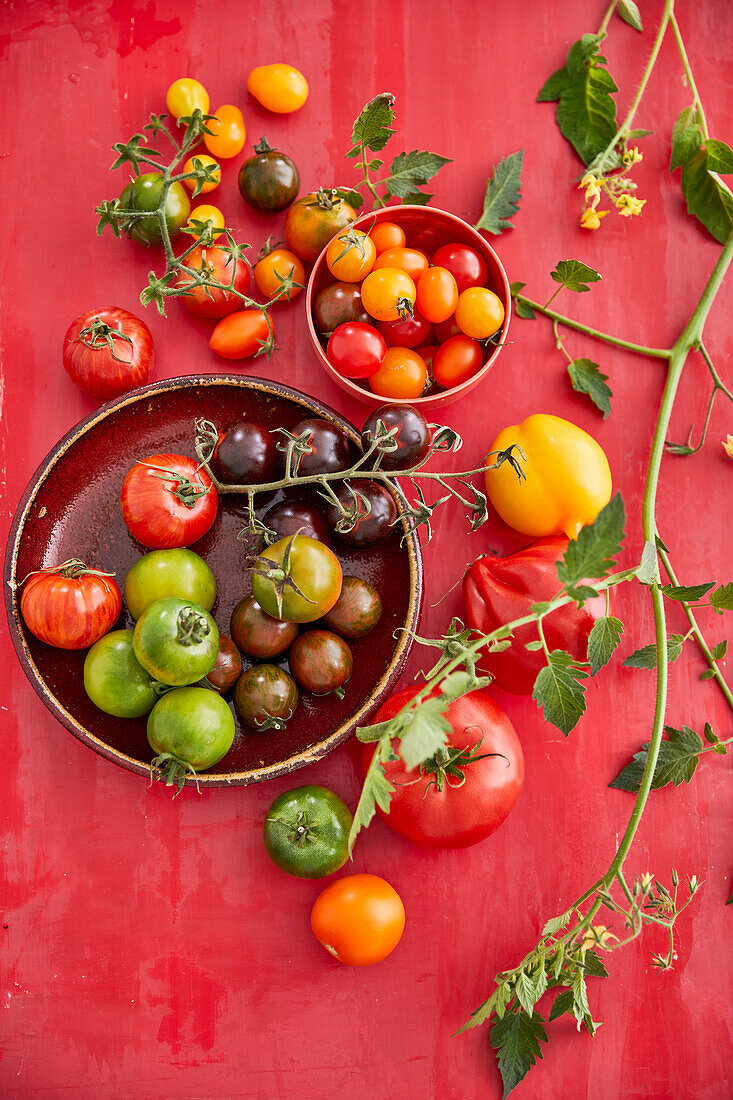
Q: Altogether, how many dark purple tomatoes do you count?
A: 5